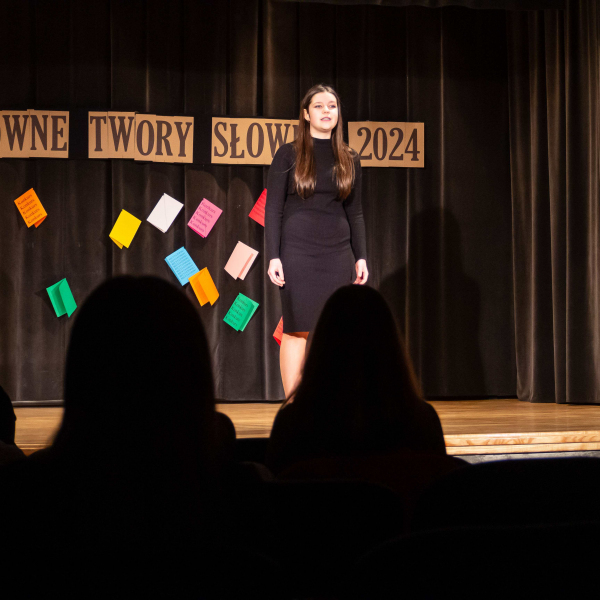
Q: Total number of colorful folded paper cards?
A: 11